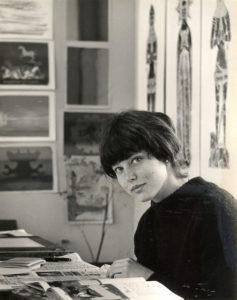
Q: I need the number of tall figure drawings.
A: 3